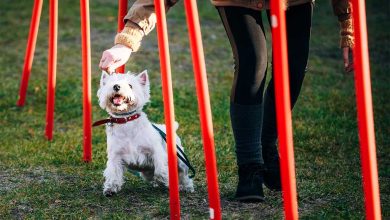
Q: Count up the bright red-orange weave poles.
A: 8